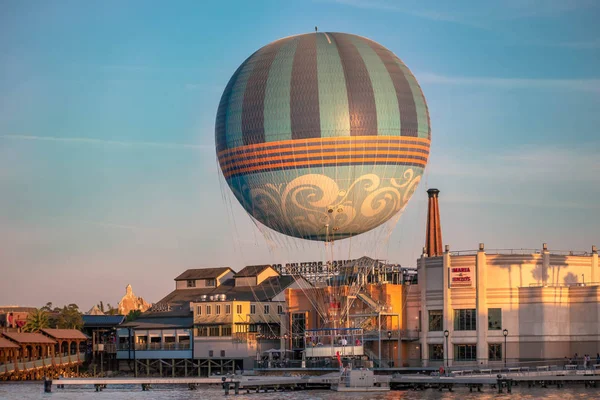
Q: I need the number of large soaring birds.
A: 0